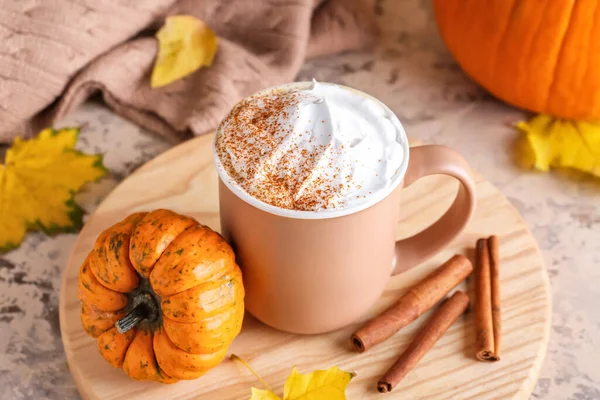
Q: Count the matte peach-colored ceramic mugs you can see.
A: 1